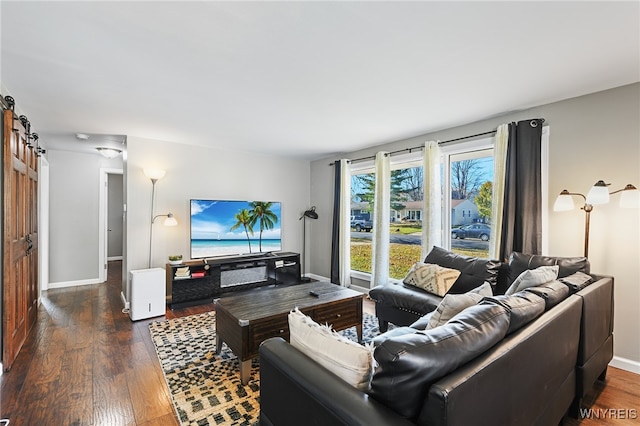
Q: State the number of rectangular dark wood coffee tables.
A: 1